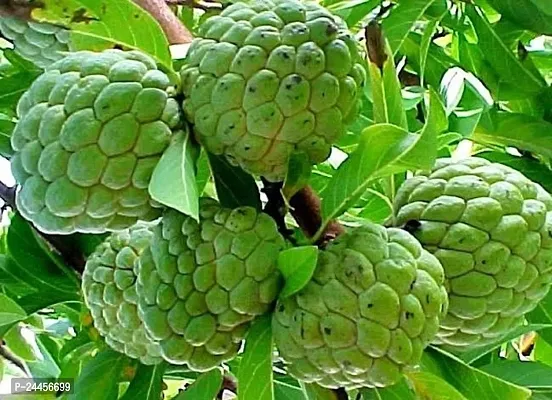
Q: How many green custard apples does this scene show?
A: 7